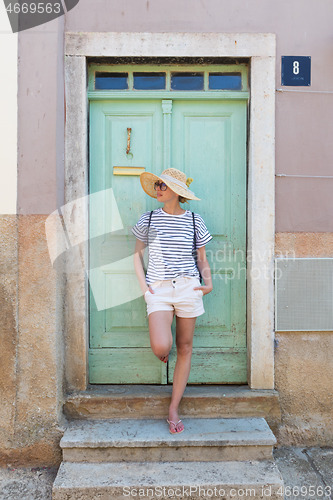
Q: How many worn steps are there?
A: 3